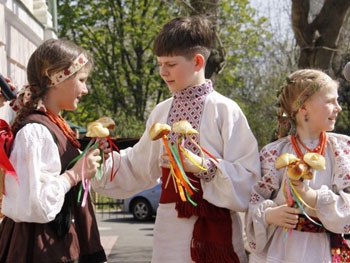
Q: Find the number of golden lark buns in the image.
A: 7